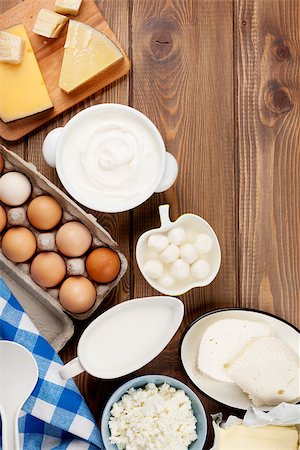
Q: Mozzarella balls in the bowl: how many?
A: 9